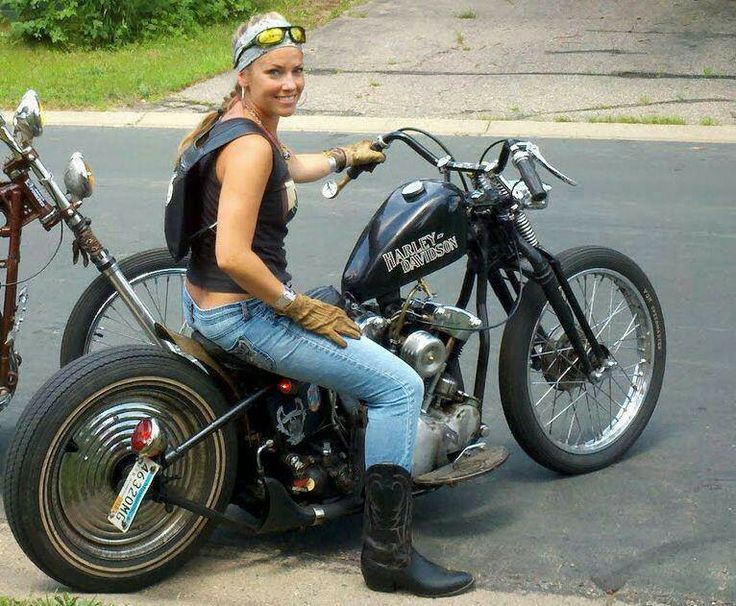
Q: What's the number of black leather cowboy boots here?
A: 1